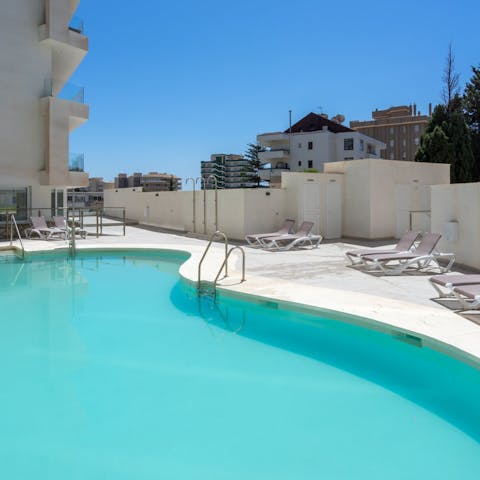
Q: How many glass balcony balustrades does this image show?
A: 3